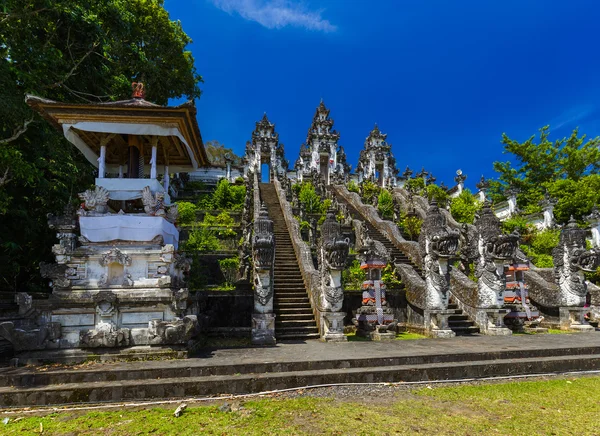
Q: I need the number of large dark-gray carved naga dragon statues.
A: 5